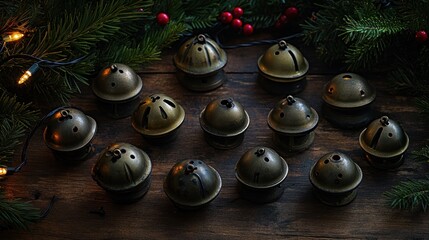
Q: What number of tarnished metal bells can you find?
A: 13